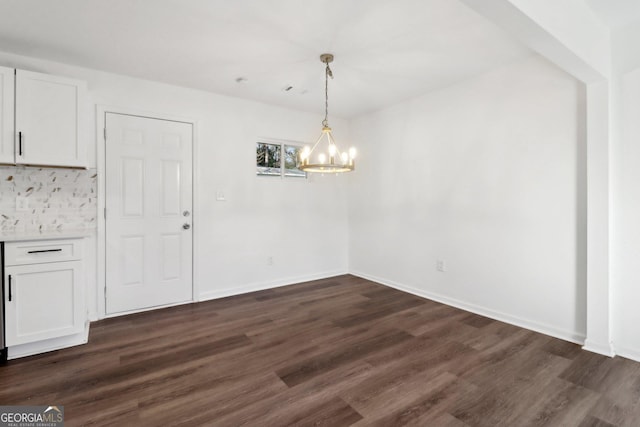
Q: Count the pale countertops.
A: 1